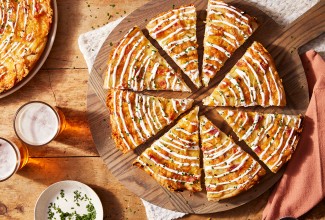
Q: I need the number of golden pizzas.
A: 2